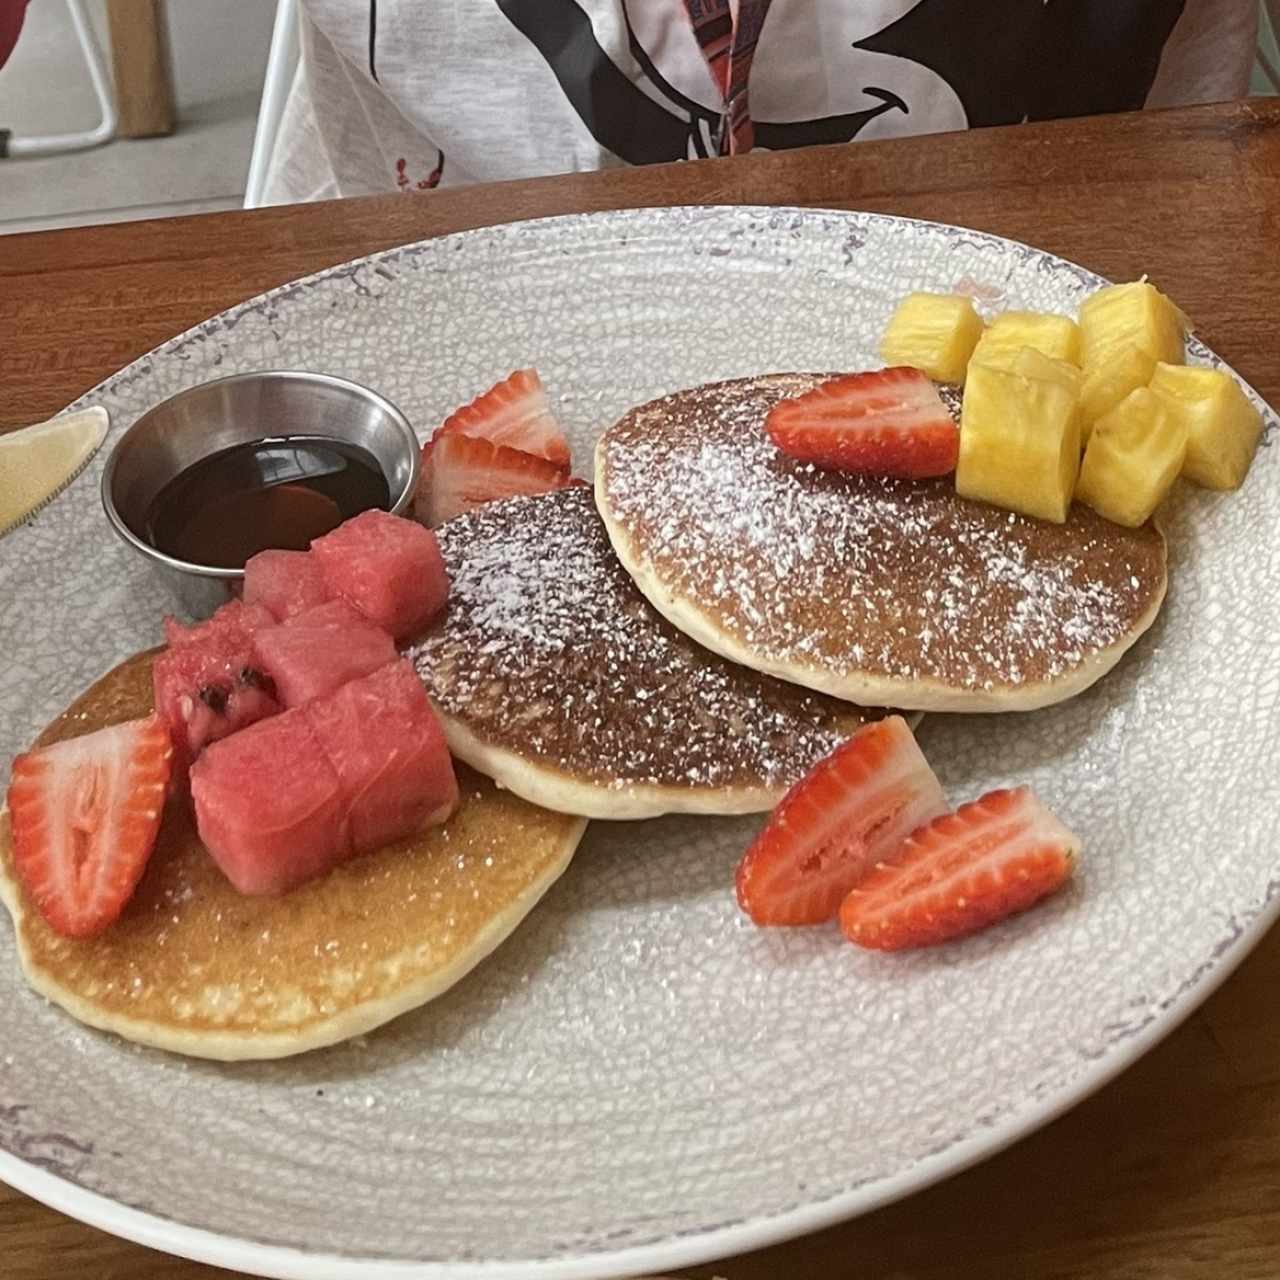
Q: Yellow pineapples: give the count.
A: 7